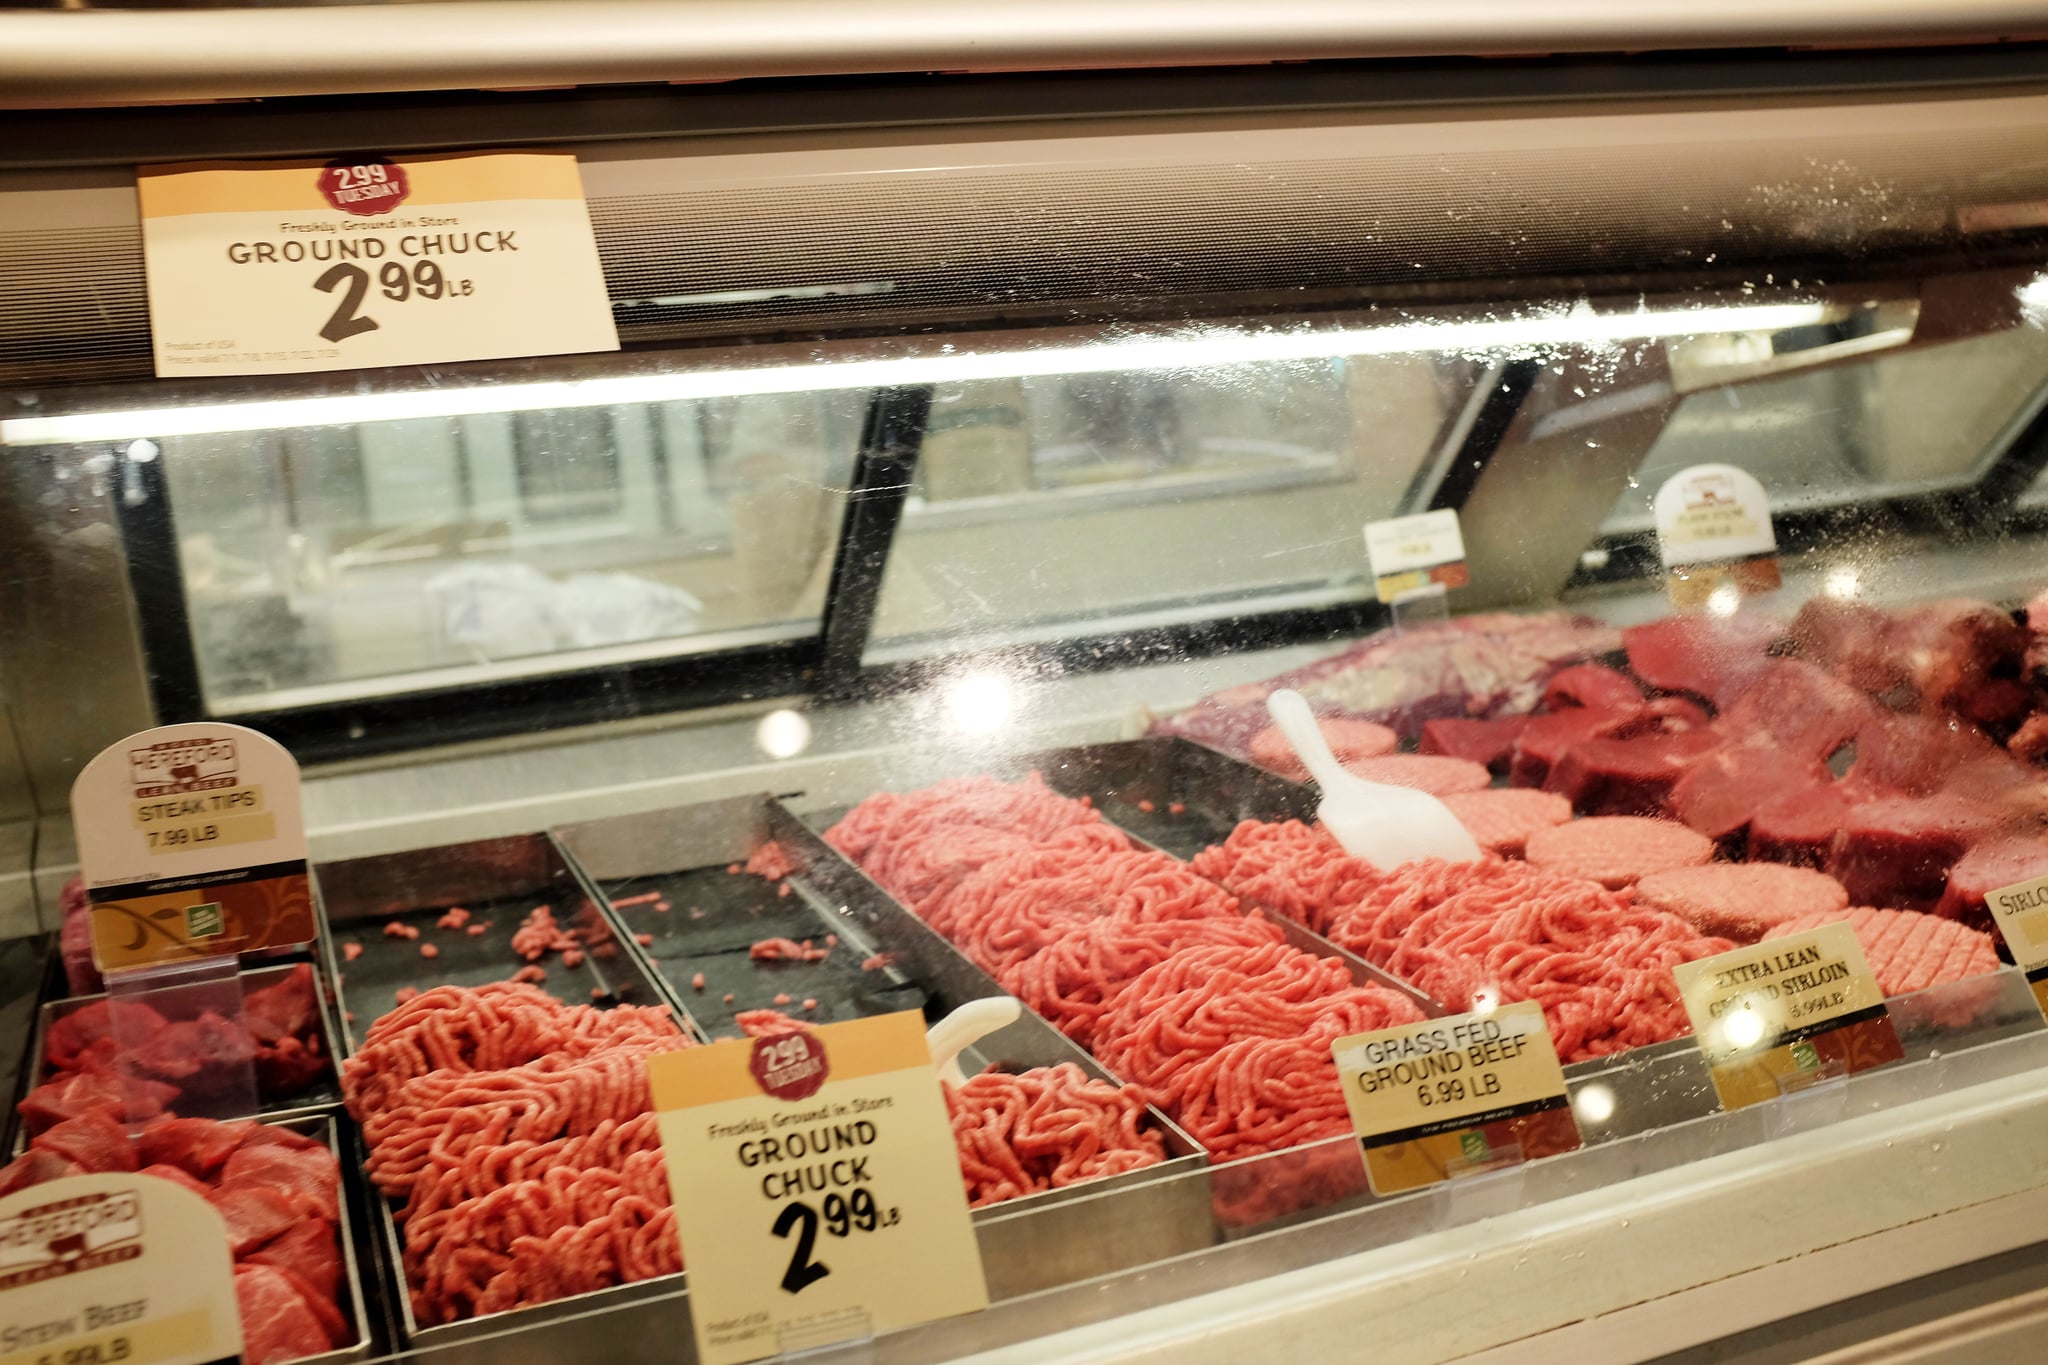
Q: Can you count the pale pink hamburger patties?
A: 6